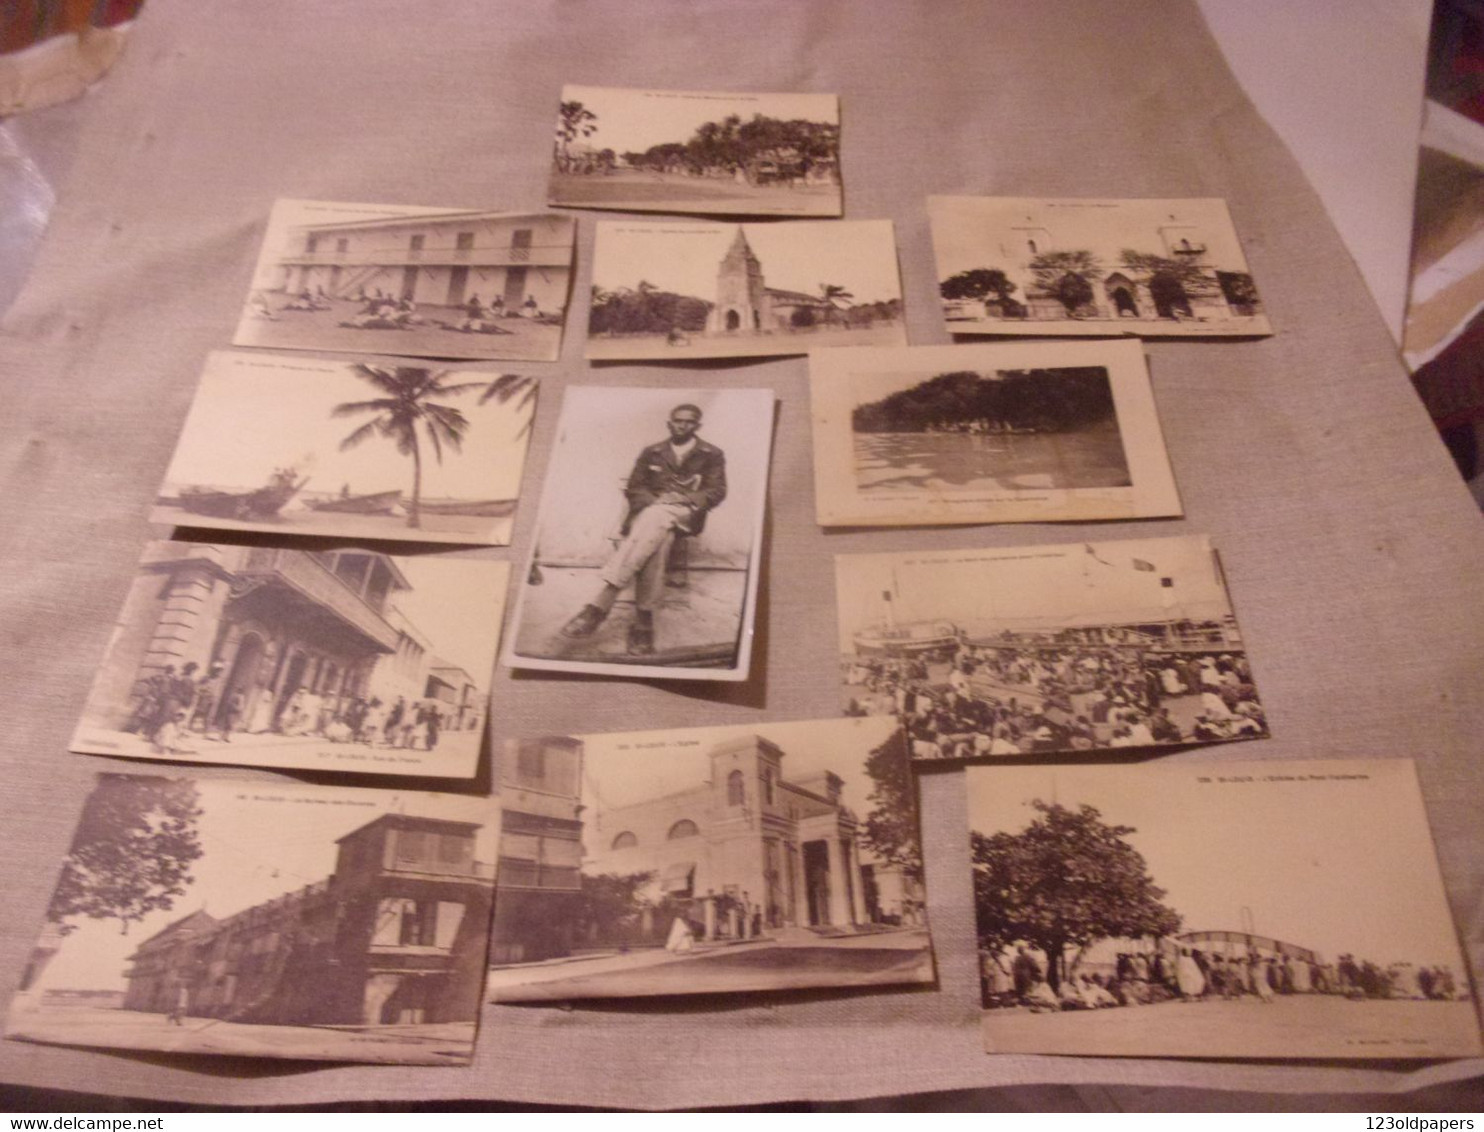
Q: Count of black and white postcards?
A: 12